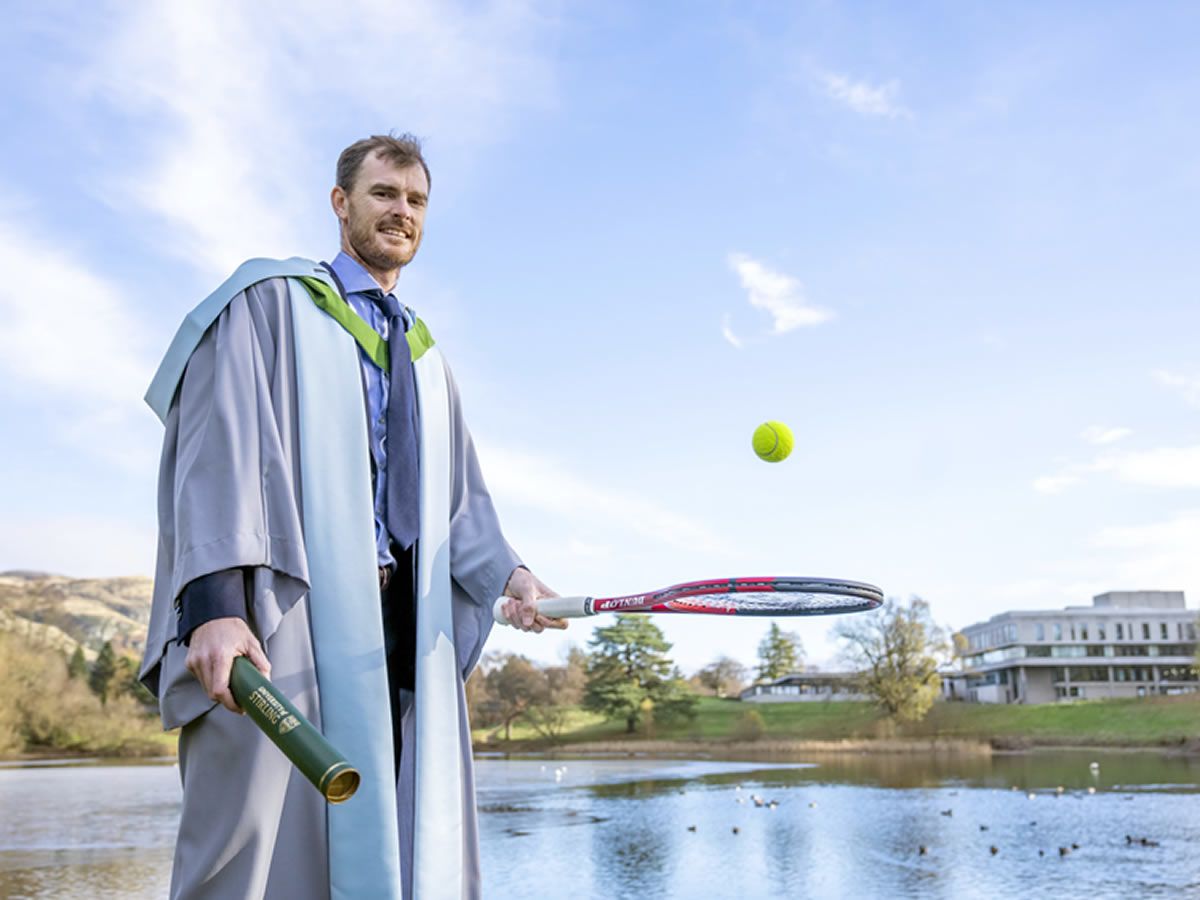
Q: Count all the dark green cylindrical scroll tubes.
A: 1